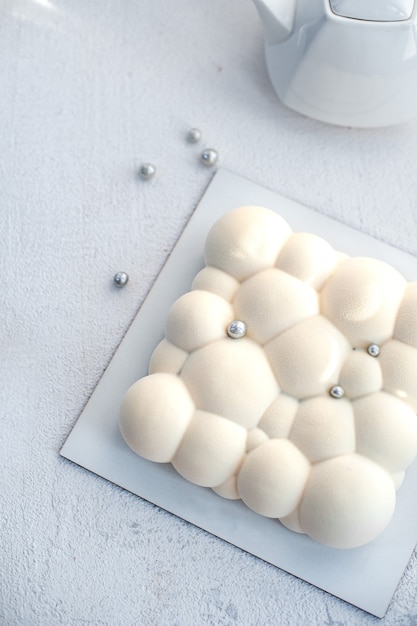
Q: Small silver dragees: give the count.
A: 7